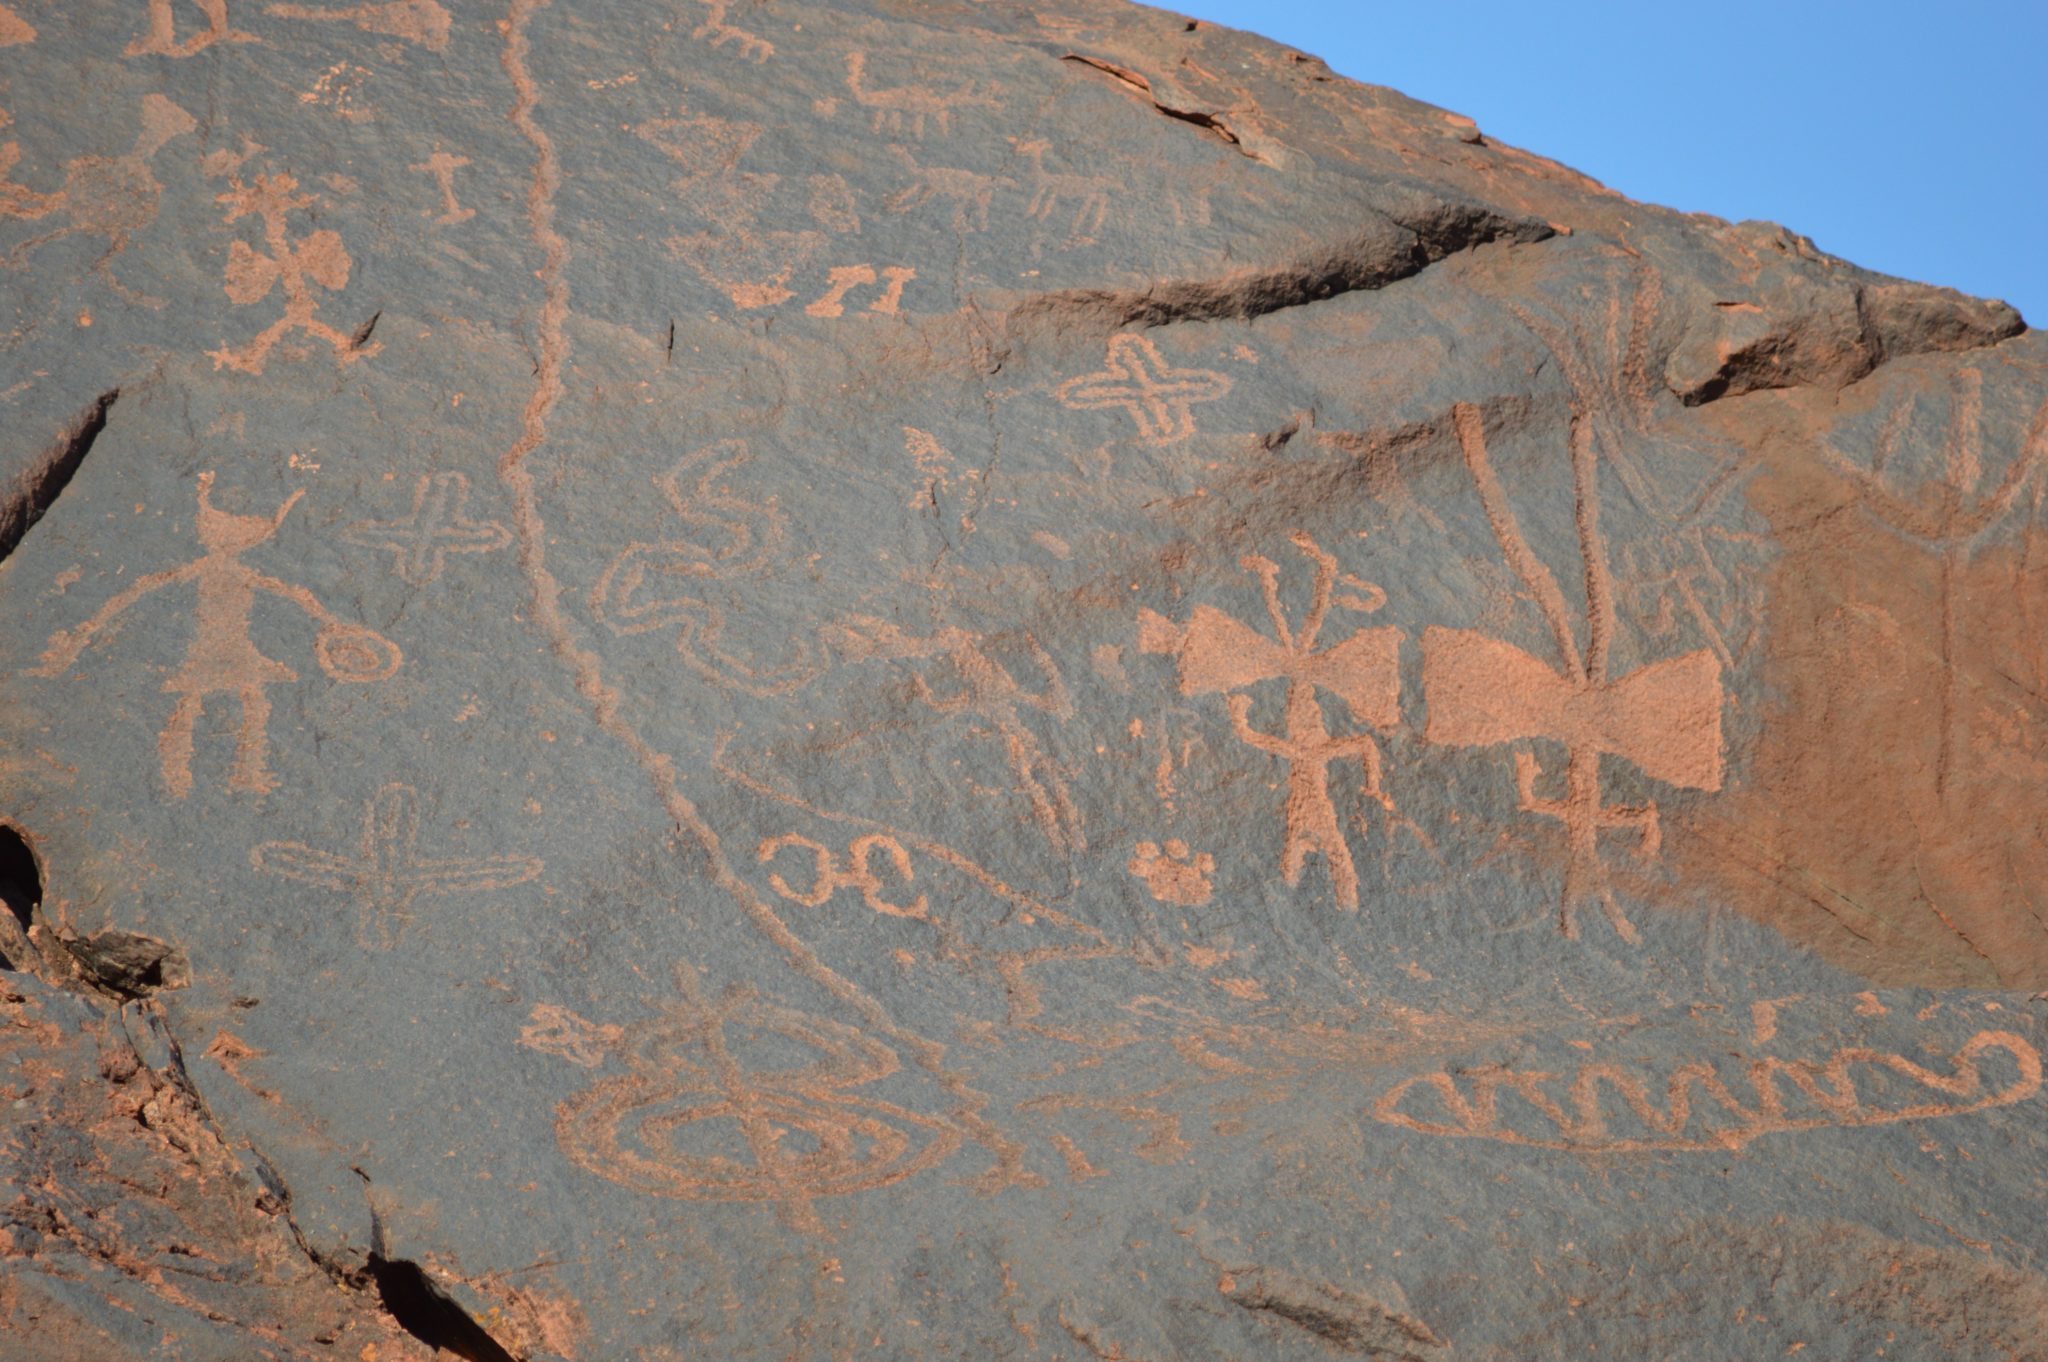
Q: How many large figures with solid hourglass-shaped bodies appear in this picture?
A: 2